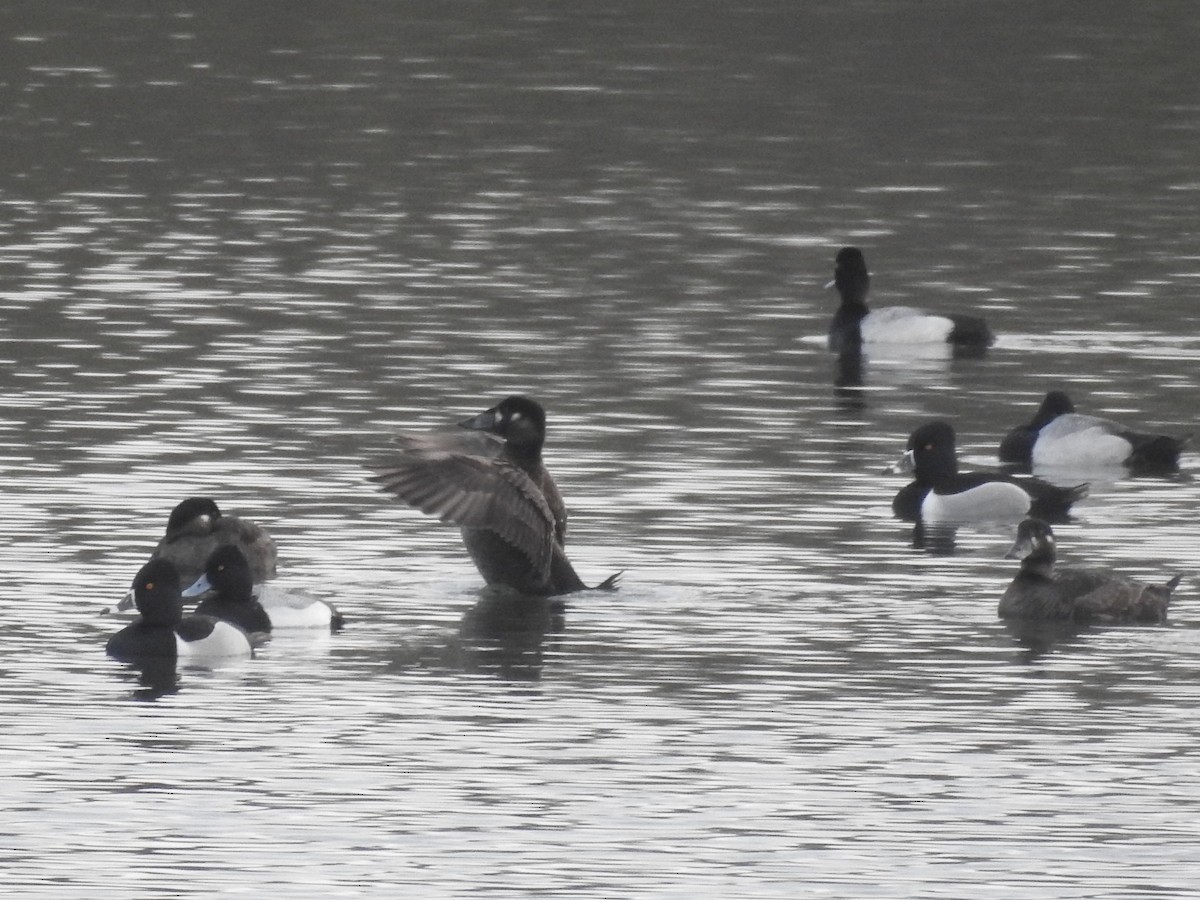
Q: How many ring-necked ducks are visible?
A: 2